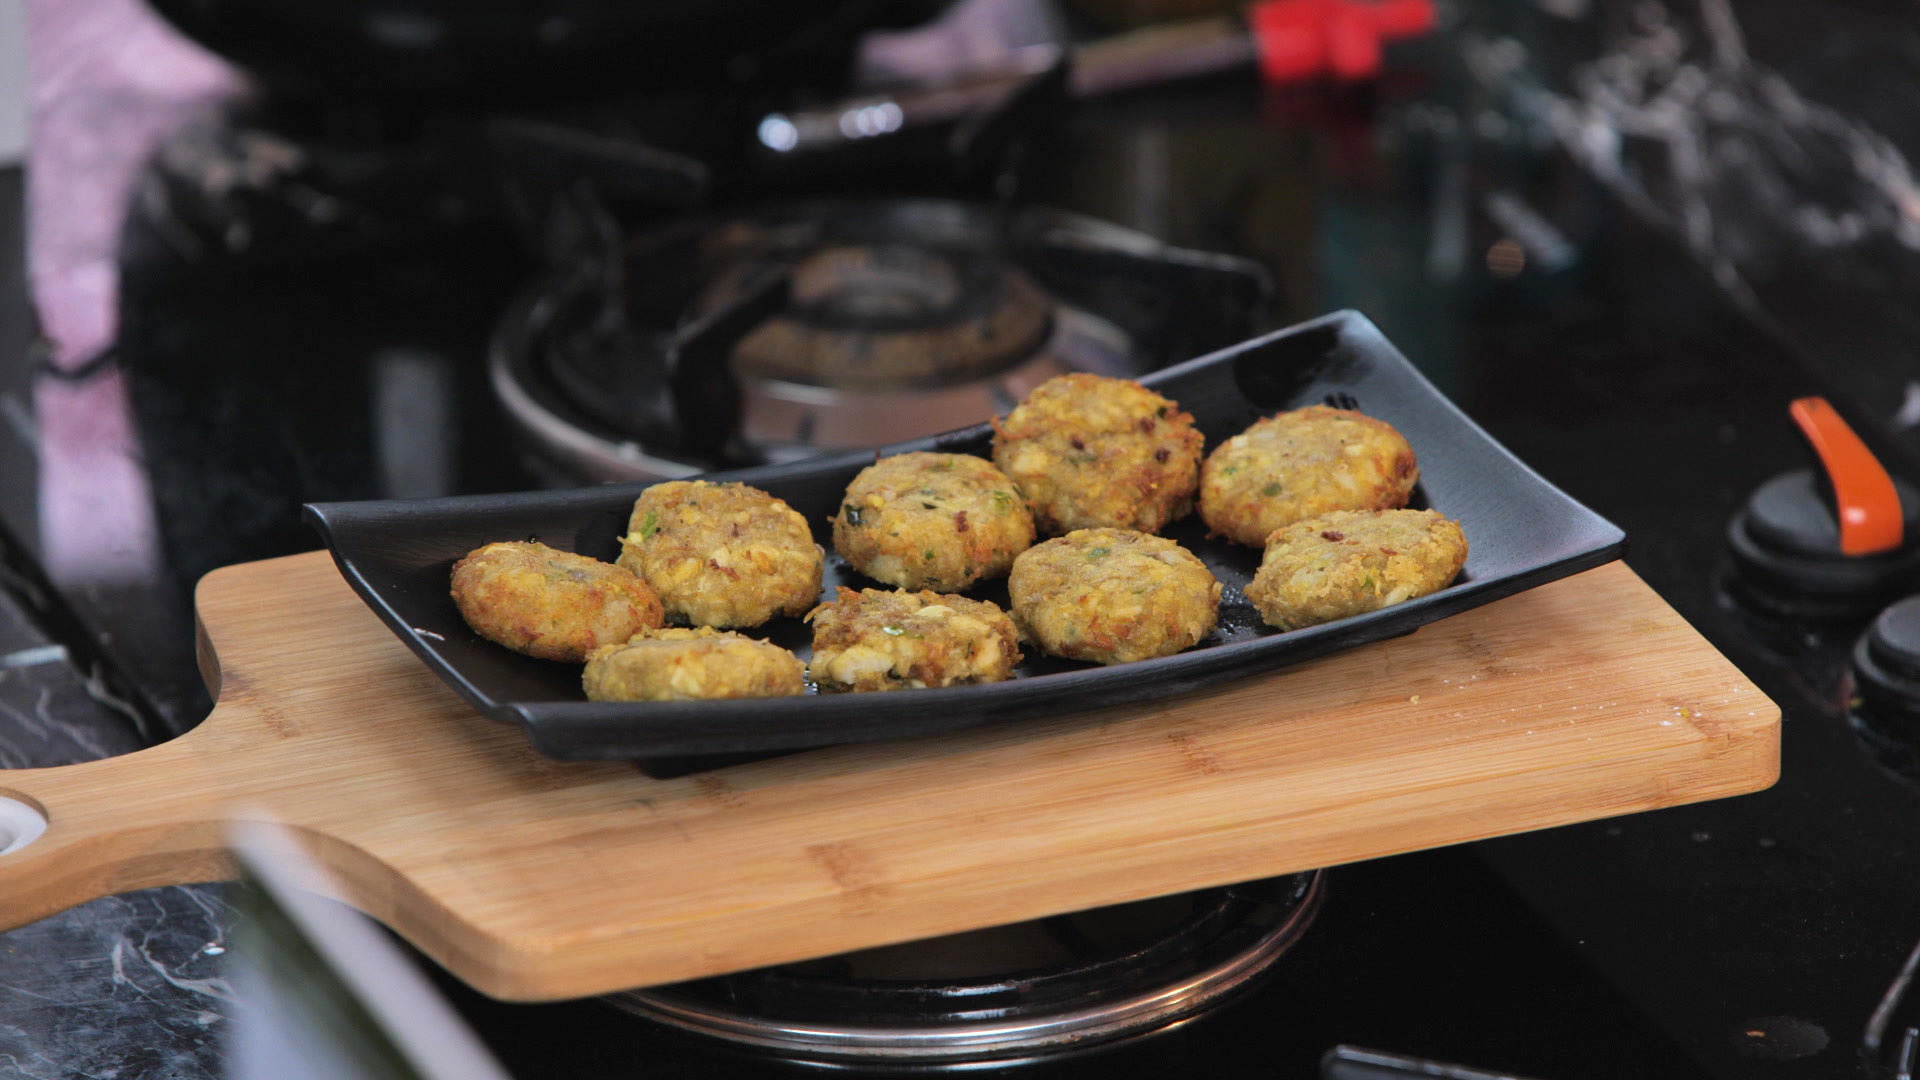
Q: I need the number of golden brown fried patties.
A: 9